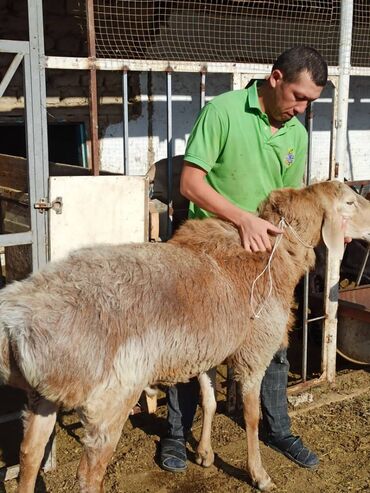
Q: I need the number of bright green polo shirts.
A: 1